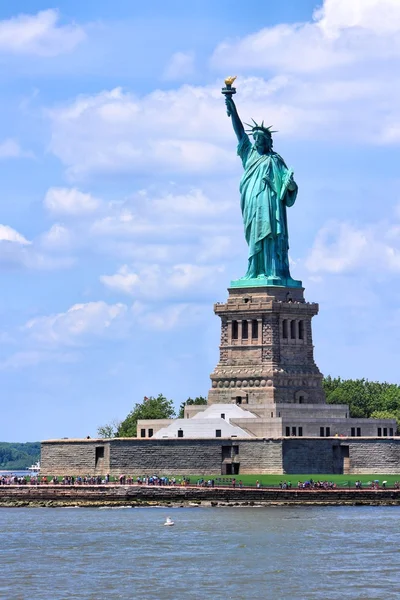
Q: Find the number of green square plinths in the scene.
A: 1